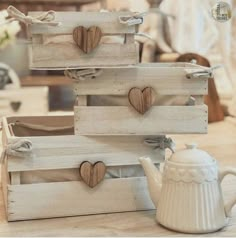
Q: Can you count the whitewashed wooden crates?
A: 3